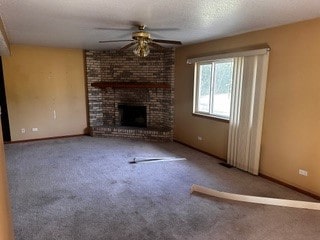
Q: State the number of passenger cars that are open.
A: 0